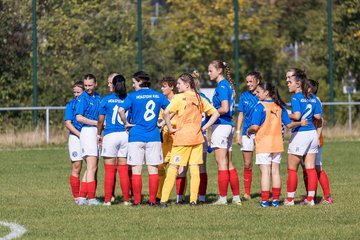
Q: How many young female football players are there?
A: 14